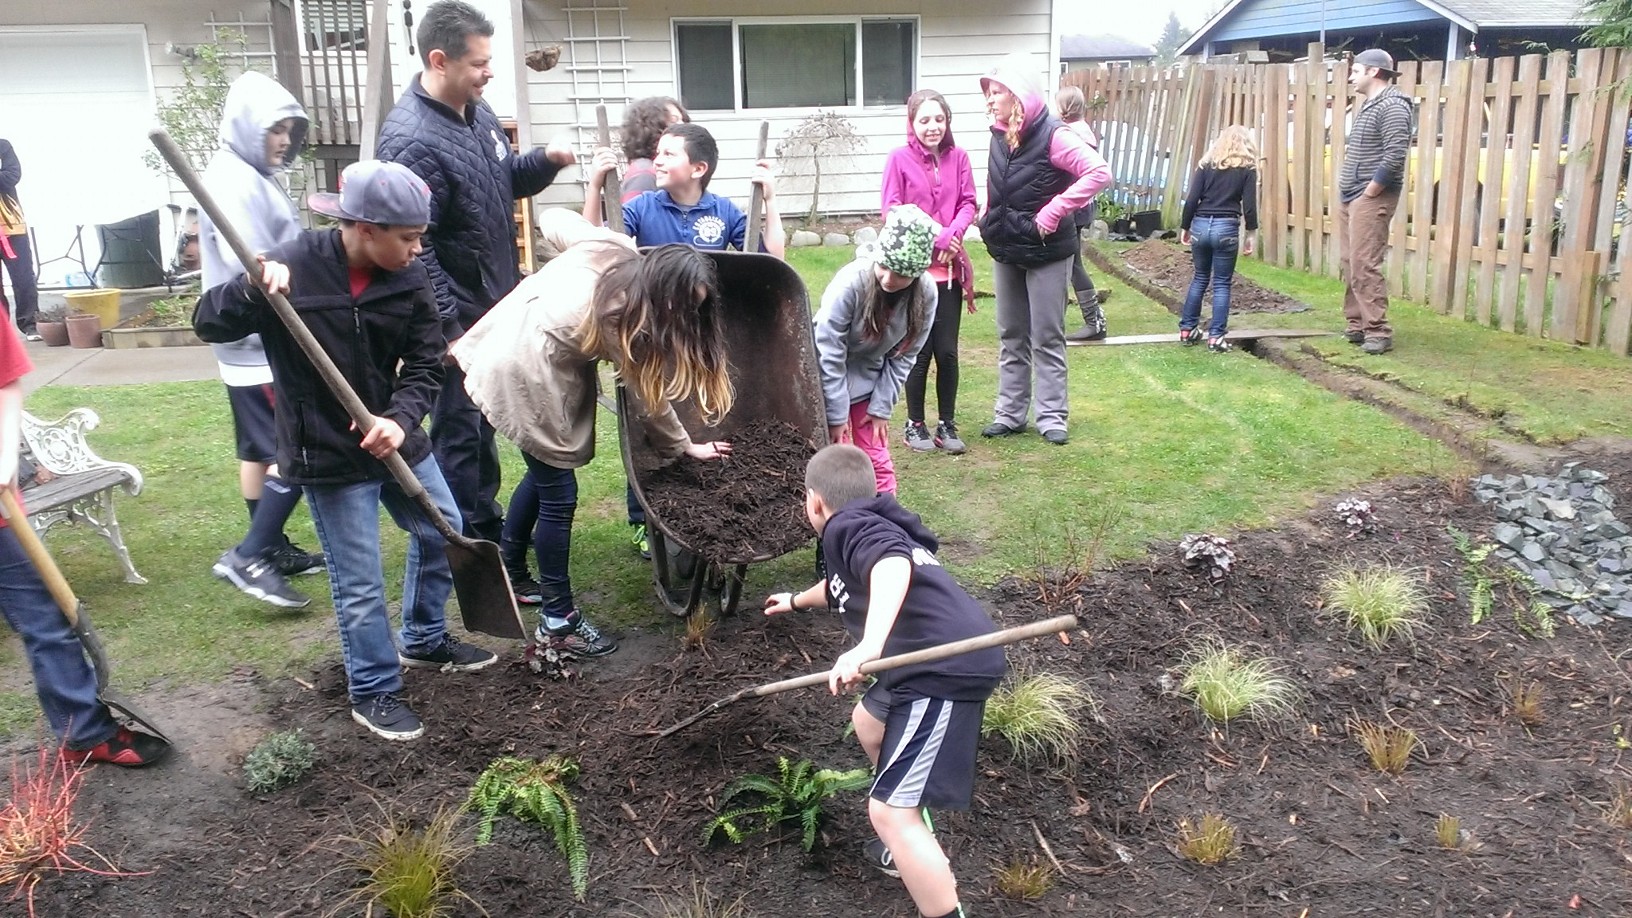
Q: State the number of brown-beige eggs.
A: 0